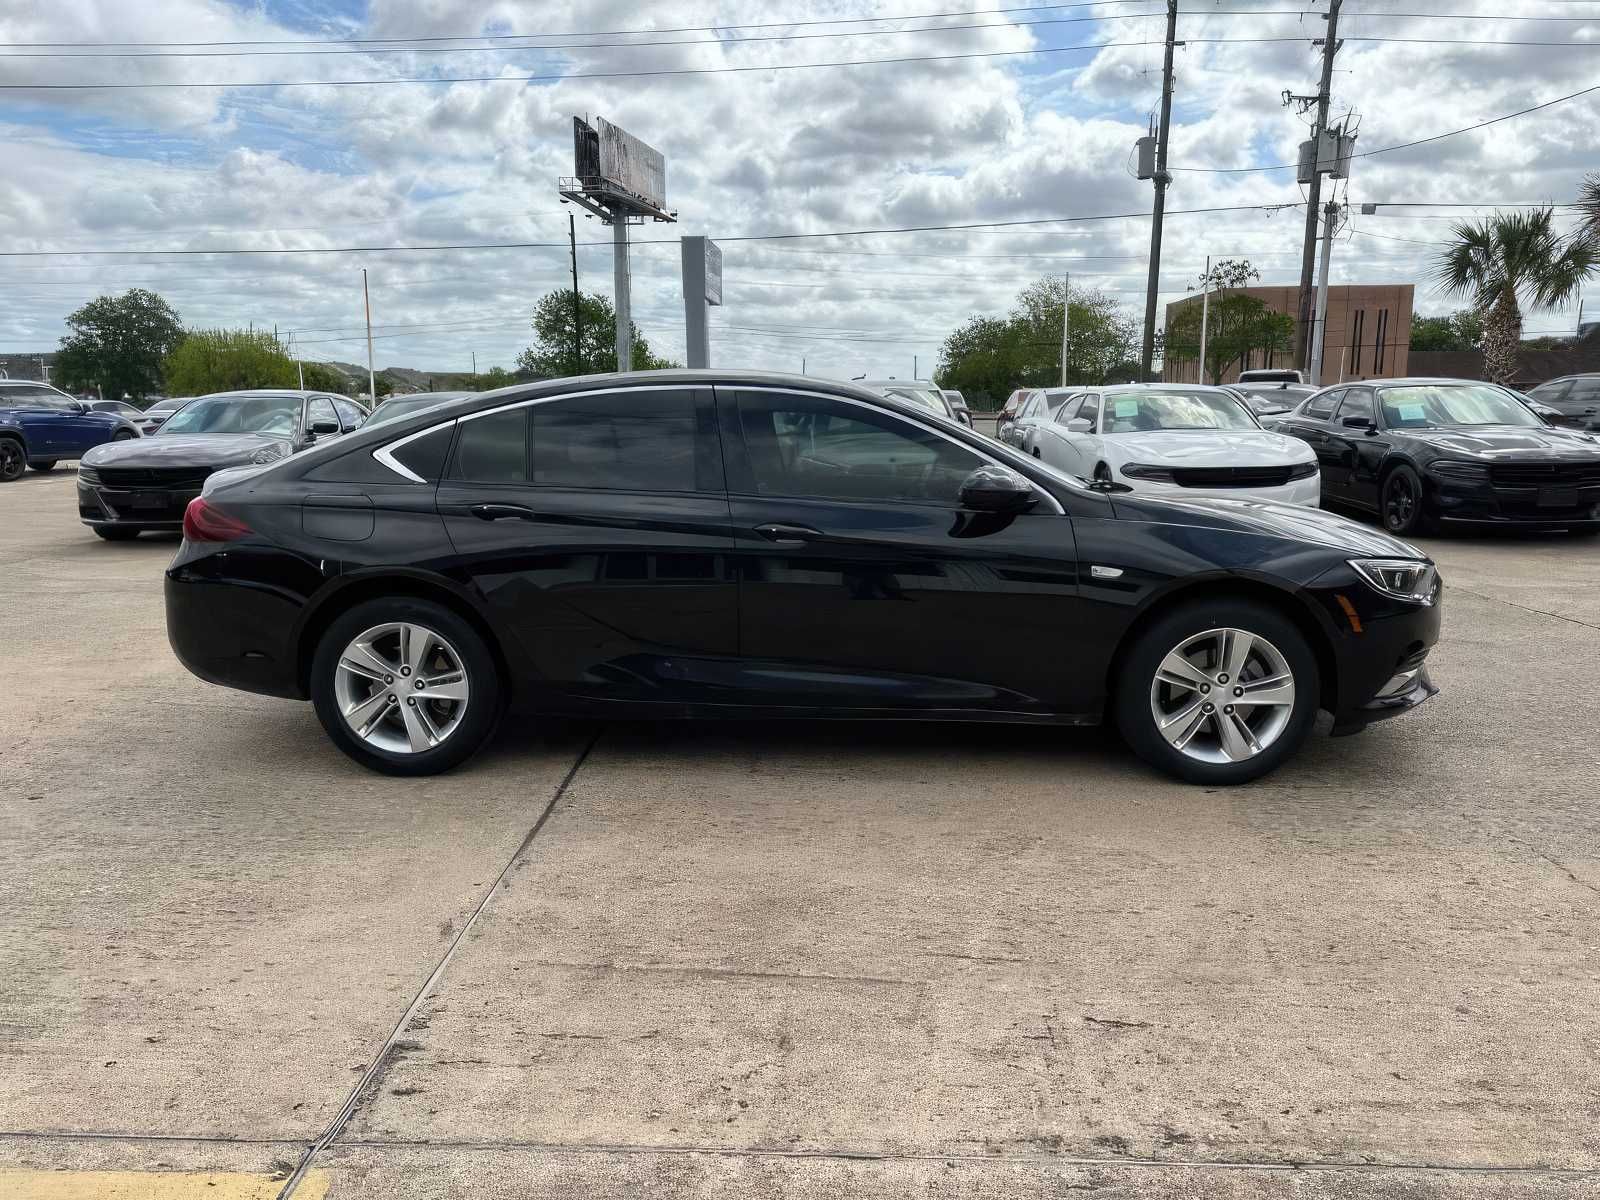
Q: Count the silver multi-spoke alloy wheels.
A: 2